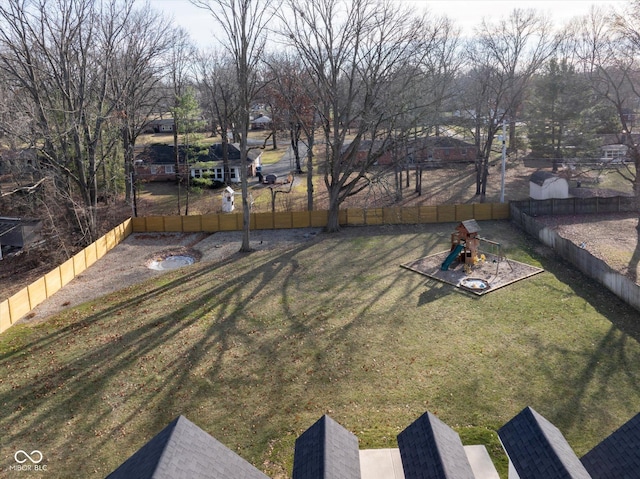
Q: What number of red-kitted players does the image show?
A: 0